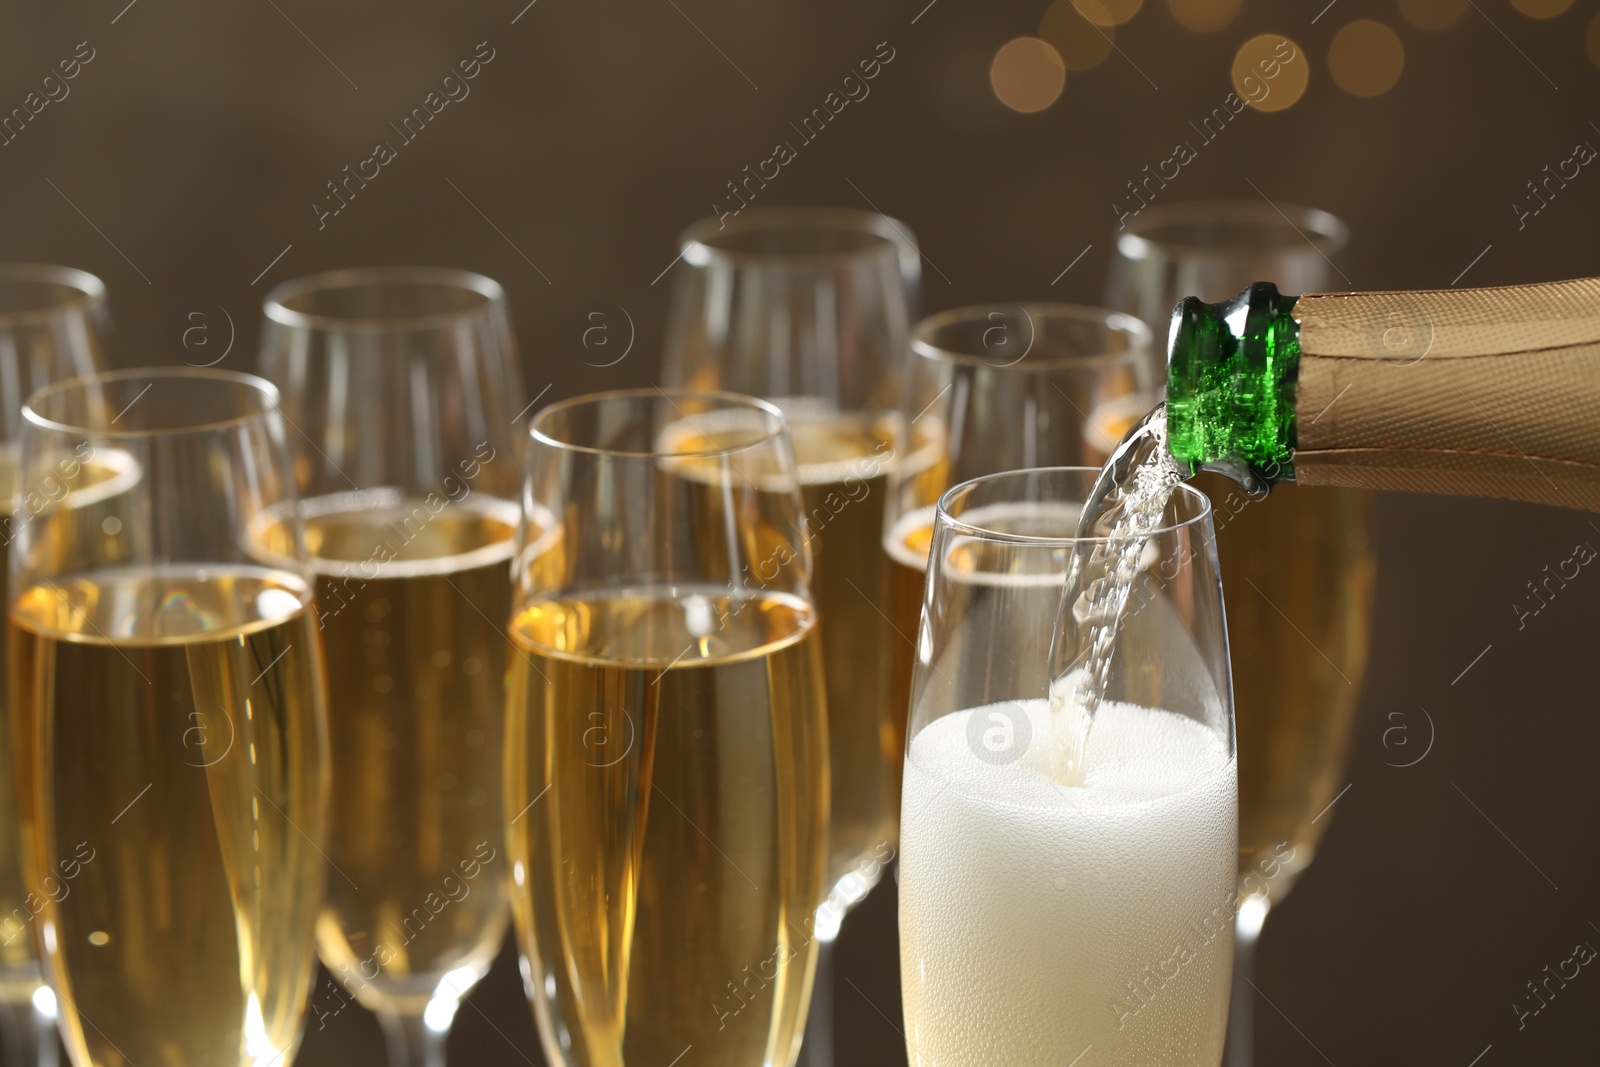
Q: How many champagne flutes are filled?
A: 7